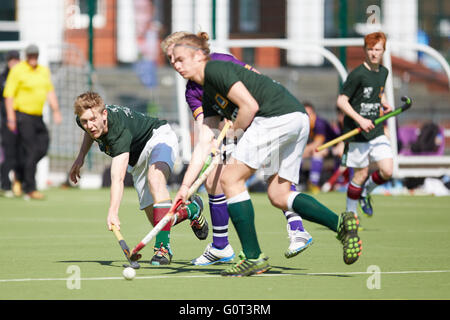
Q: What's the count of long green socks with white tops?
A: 2